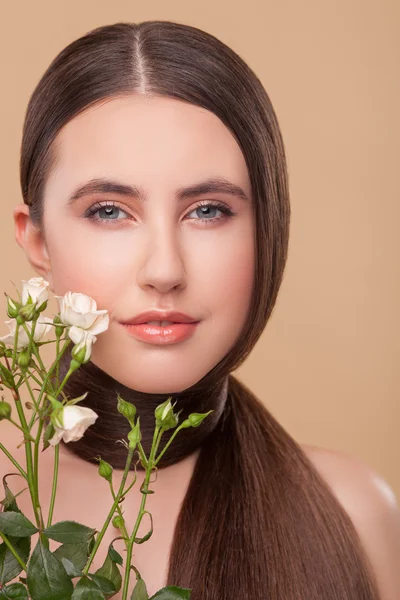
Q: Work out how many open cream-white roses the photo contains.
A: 4